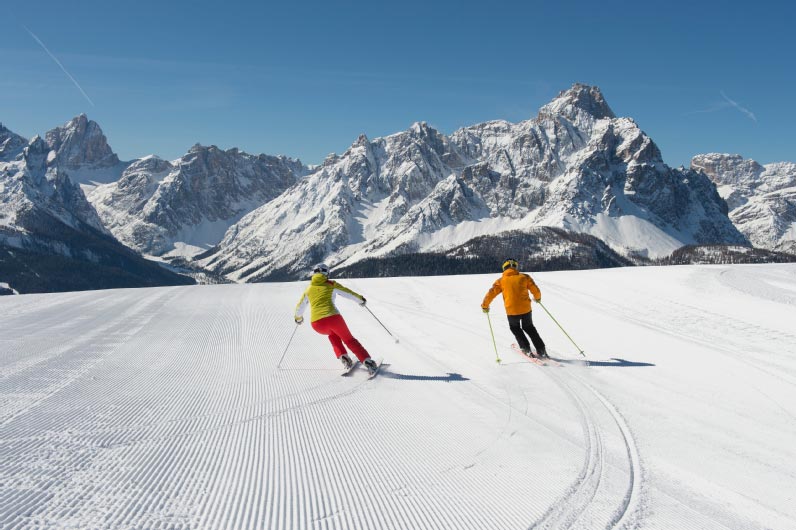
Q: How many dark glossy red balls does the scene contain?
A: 0